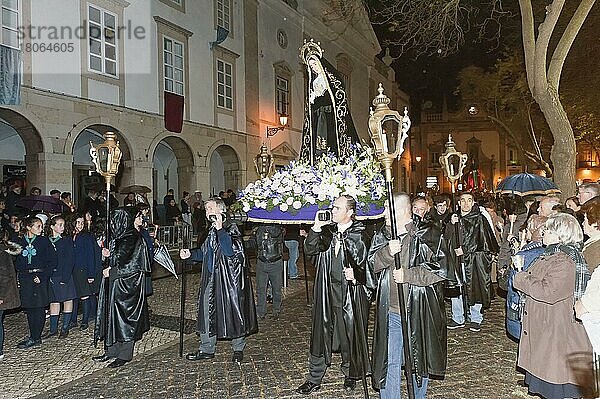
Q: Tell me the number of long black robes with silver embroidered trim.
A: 1